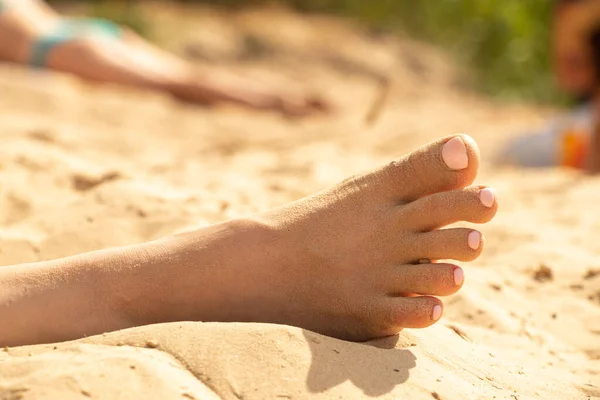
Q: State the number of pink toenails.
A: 5